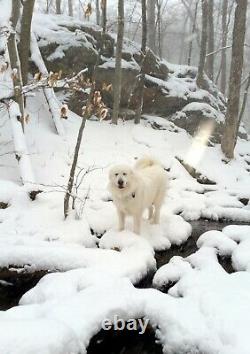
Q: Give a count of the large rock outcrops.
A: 1